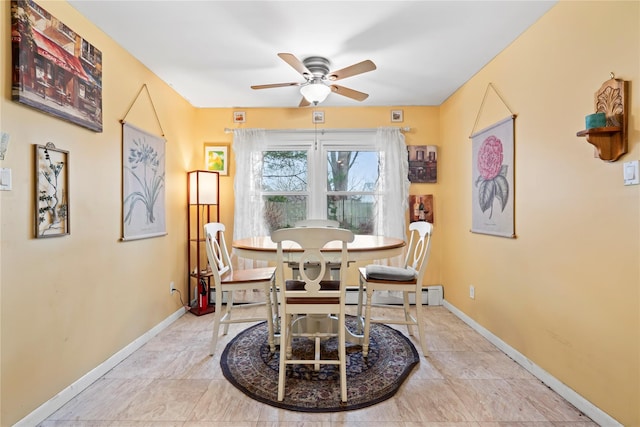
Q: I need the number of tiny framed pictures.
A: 3